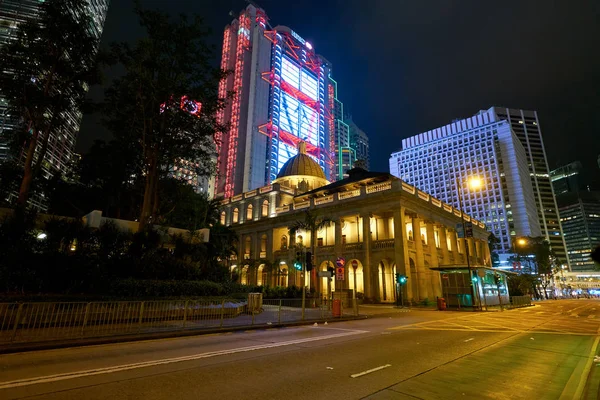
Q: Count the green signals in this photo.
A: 3